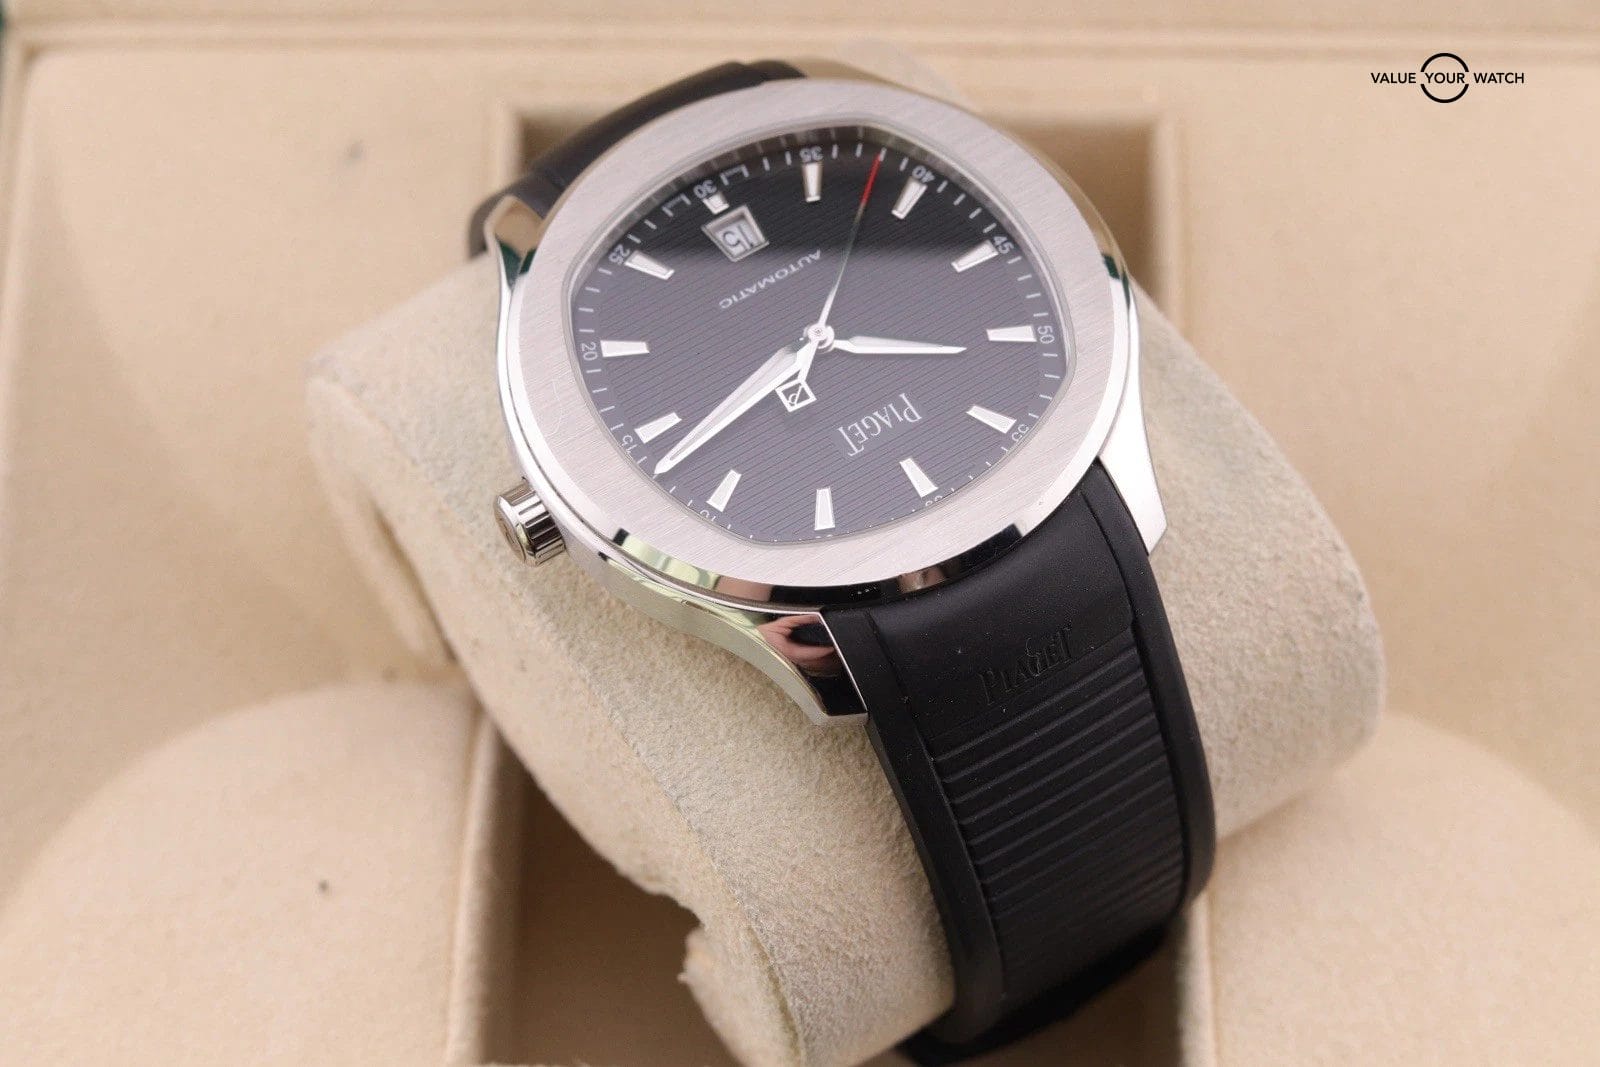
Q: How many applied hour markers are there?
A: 12